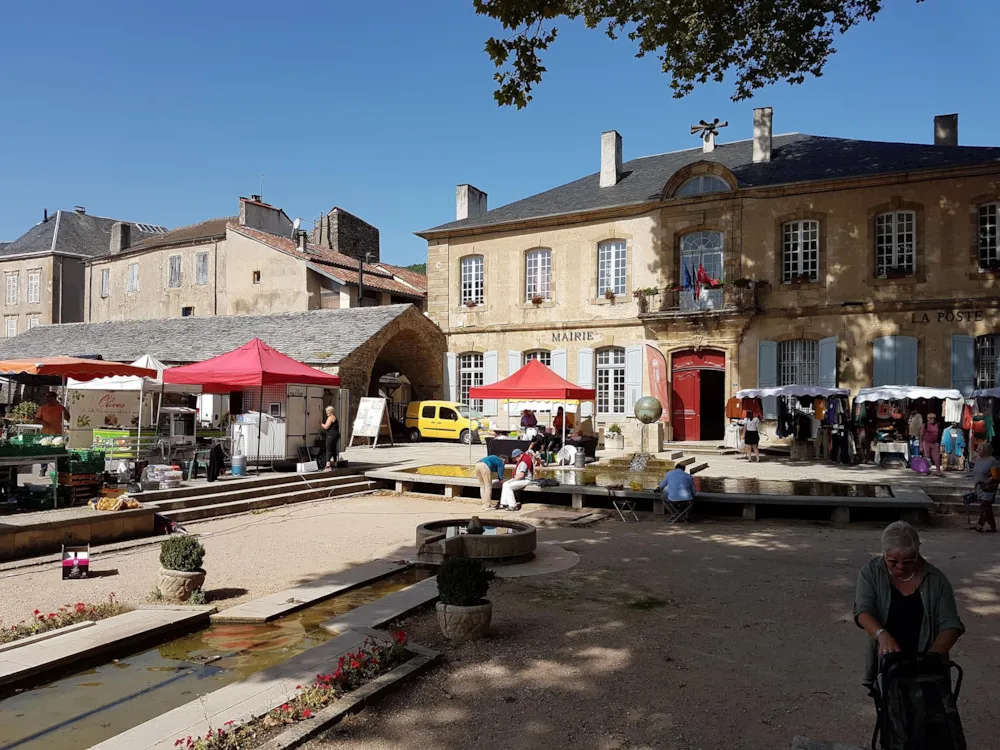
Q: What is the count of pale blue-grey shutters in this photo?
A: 11